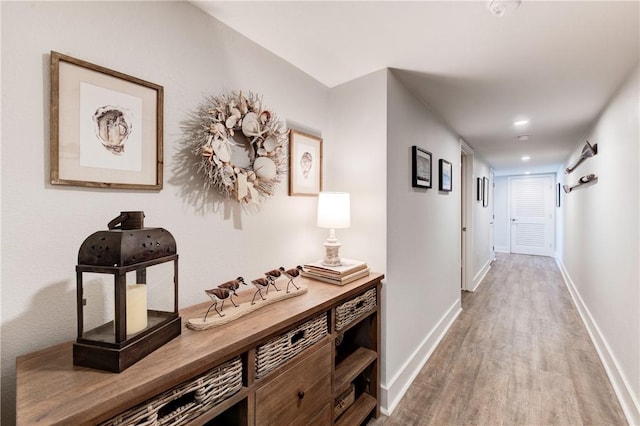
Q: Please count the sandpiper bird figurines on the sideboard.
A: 5